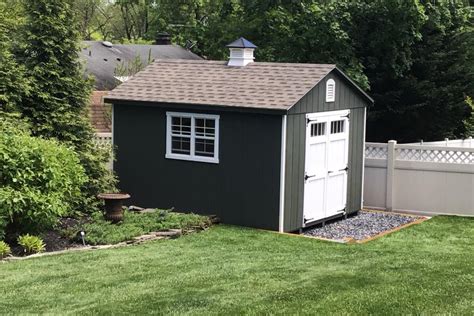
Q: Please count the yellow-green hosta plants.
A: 2